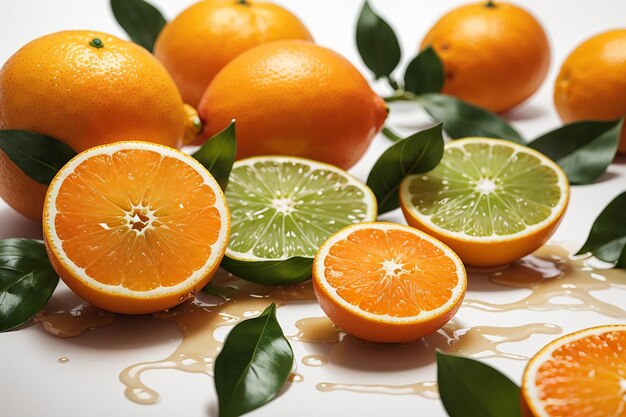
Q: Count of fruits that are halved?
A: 5